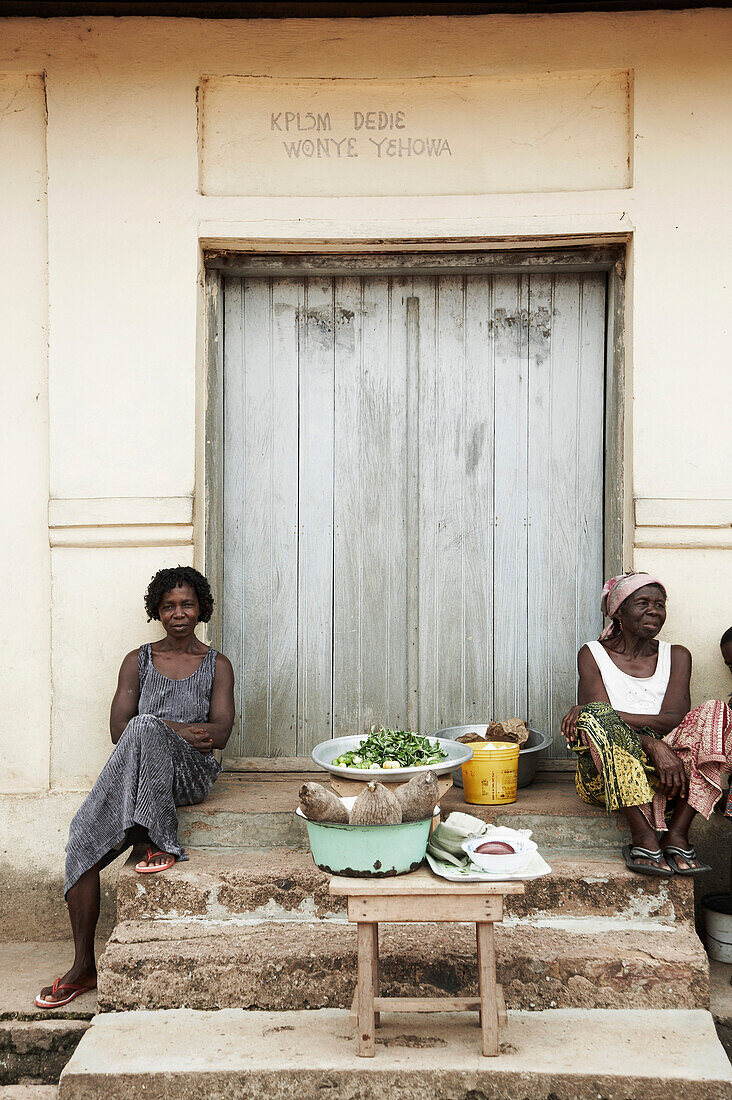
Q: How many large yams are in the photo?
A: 3